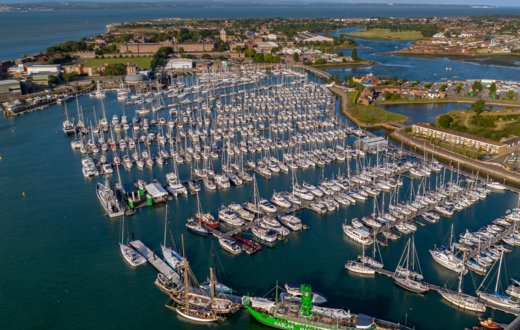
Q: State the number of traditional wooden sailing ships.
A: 2